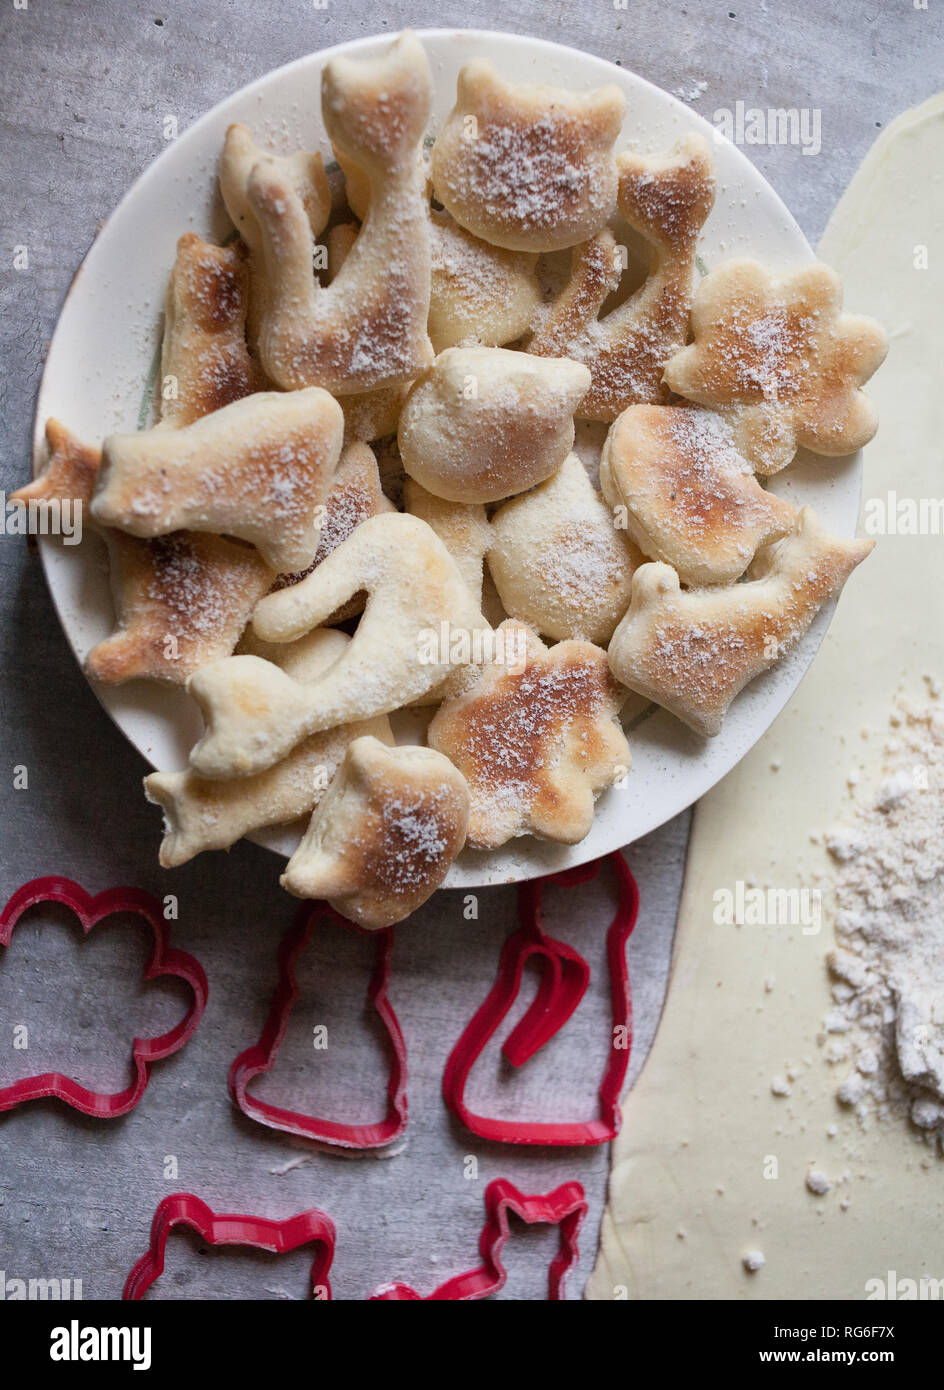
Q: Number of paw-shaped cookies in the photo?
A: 2